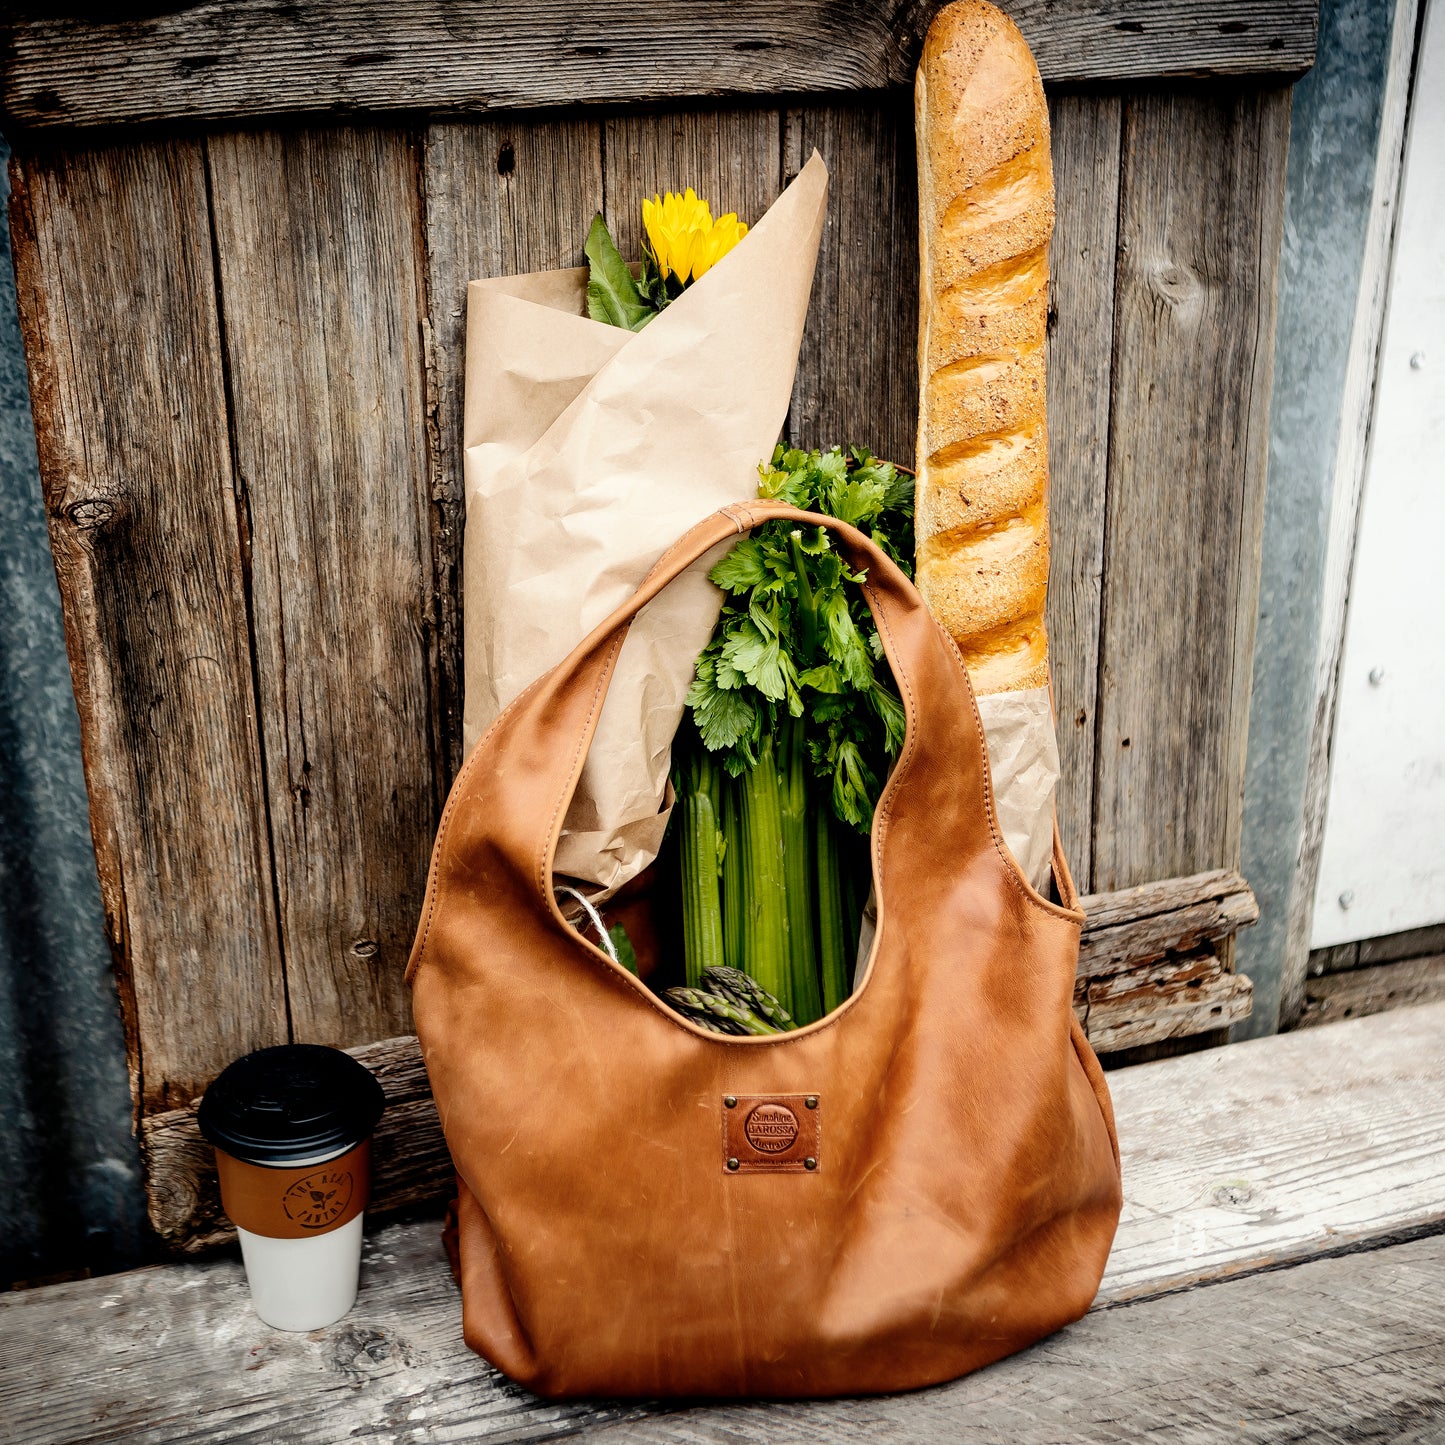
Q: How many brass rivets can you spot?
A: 4